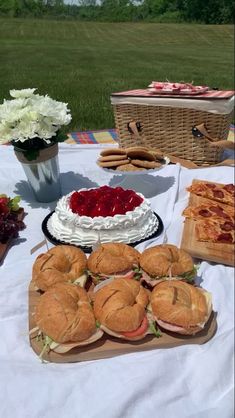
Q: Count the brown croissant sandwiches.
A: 6